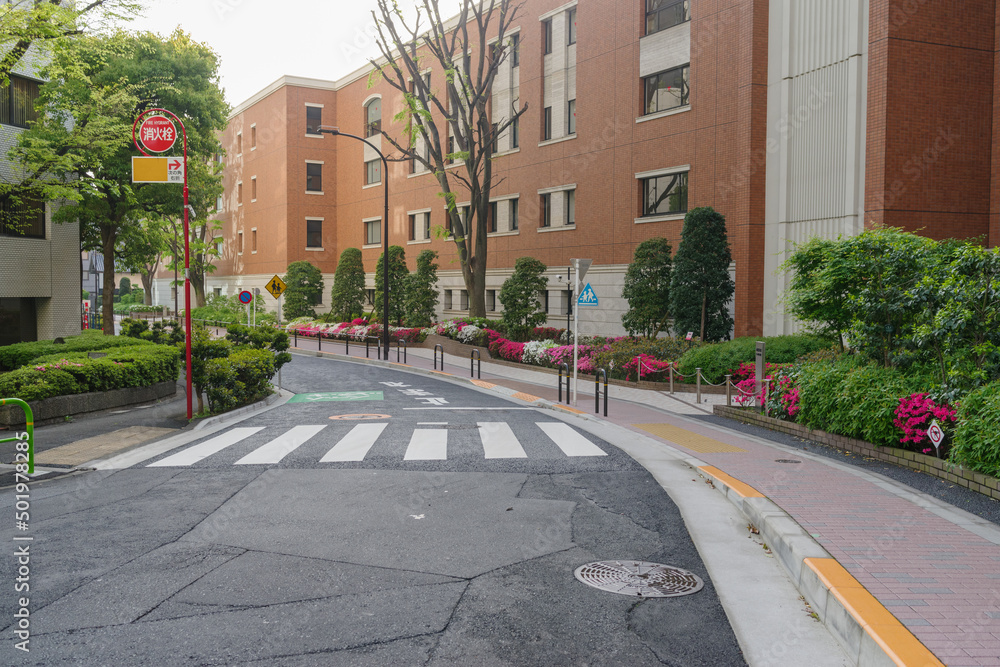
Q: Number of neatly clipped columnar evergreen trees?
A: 7